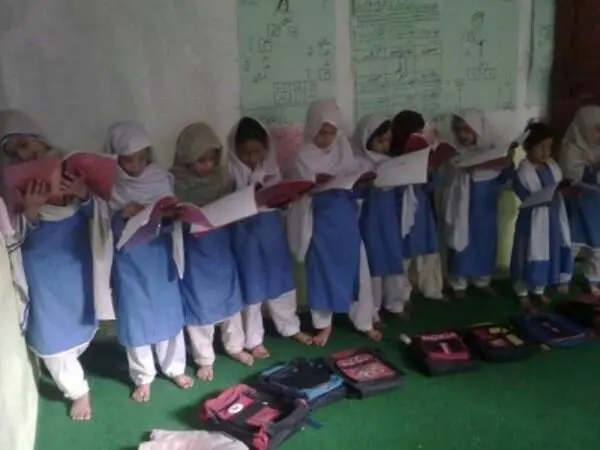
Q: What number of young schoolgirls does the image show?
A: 10